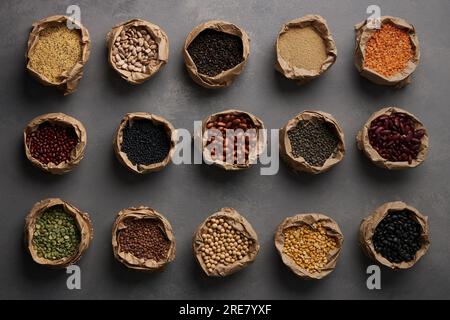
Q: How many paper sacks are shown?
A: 15